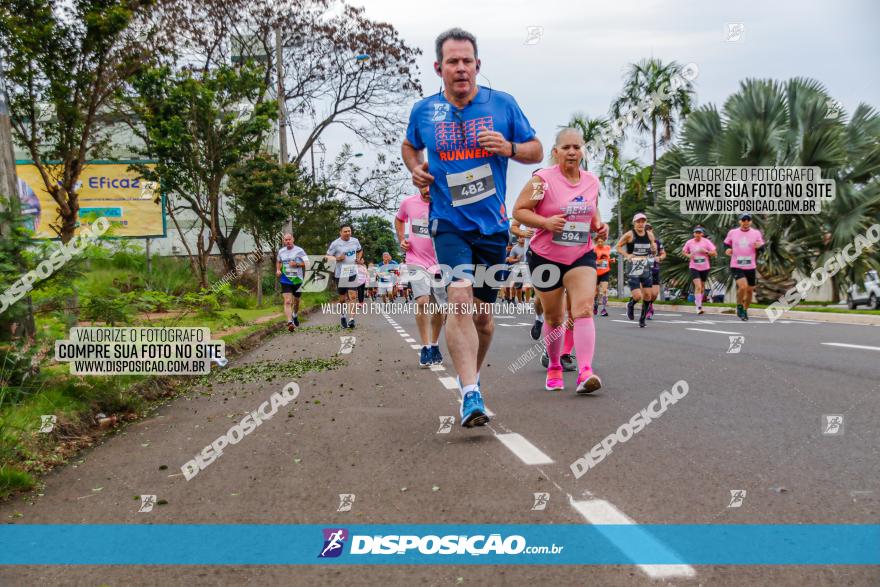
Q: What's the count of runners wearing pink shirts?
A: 4